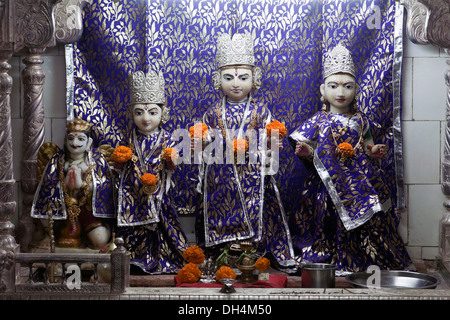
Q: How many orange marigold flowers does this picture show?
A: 11